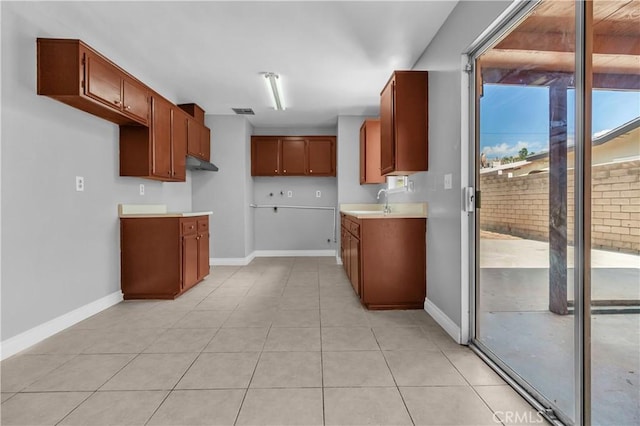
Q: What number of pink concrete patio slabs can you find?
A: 0